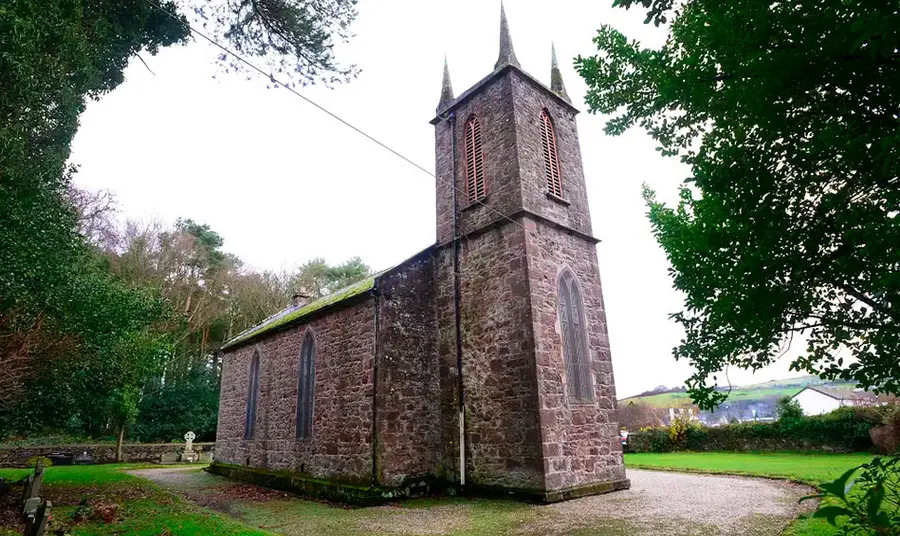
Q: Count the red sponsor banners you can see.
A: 0